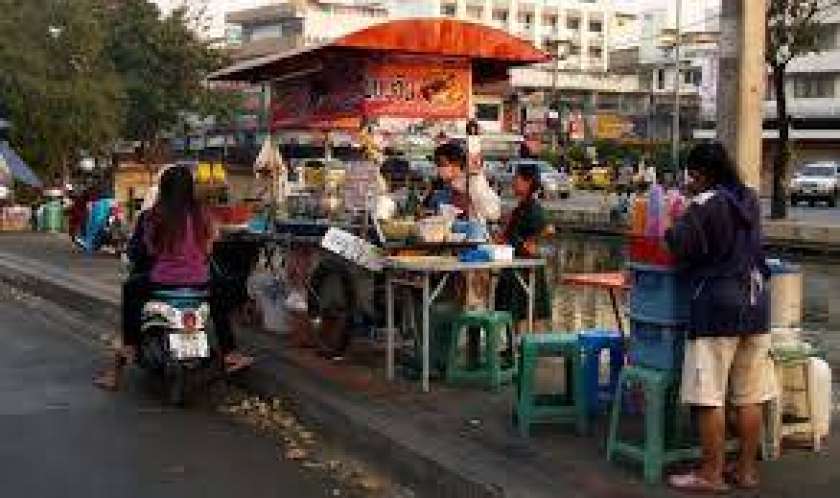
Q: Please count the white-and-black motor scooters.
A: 1